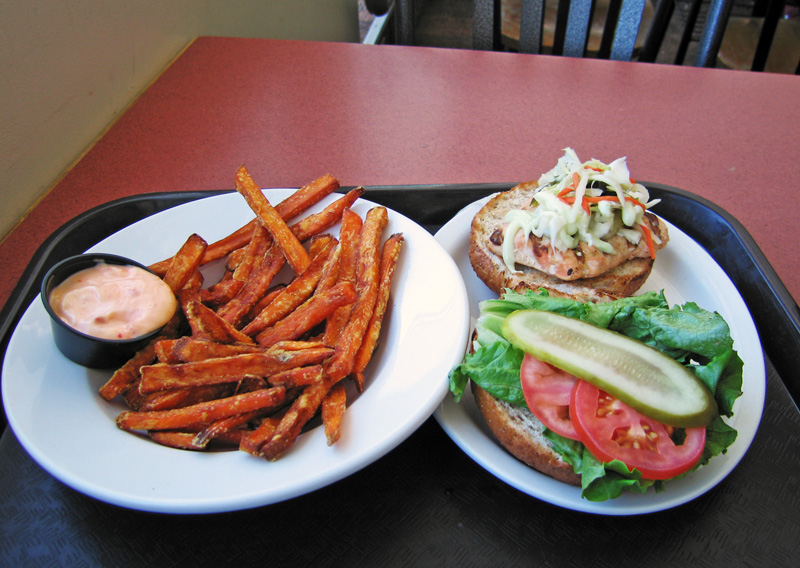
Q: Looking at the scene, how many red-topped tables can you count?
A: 1